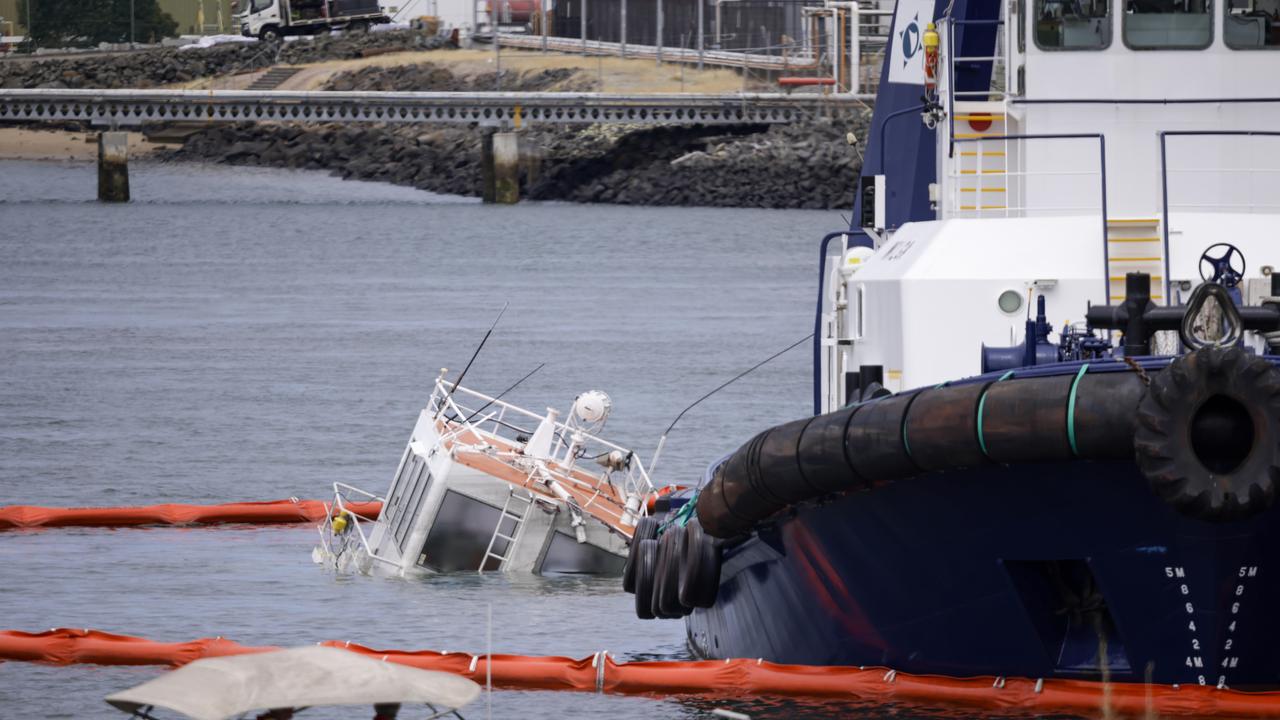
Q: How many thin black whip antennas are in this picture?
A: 3